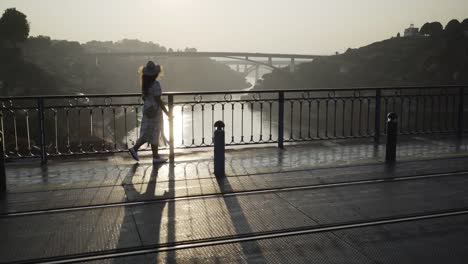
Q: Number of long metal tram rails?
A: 2